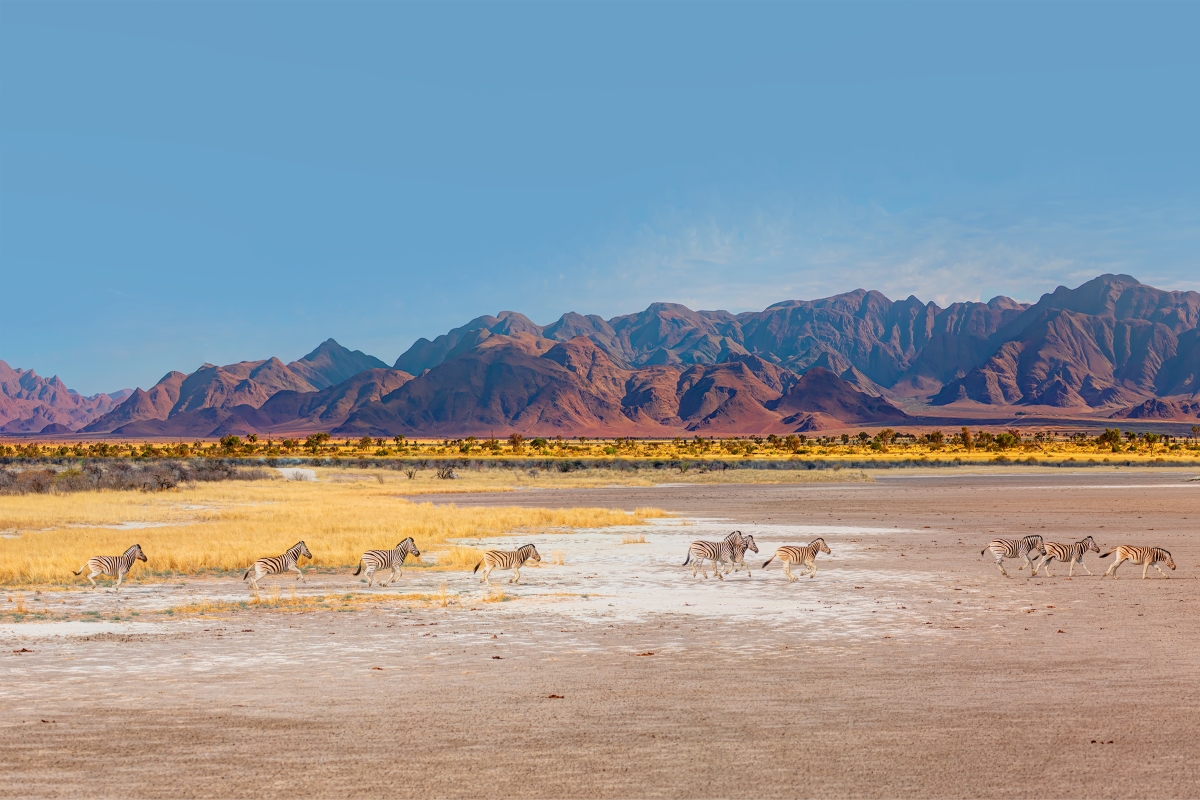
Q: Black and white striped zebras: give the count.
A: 10